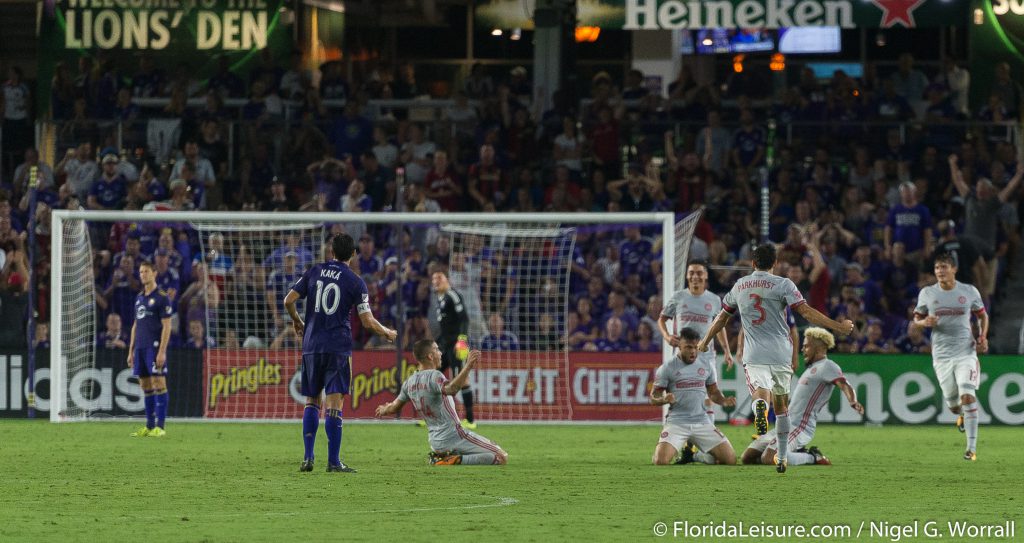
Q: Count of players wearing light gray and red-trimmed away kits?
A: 6